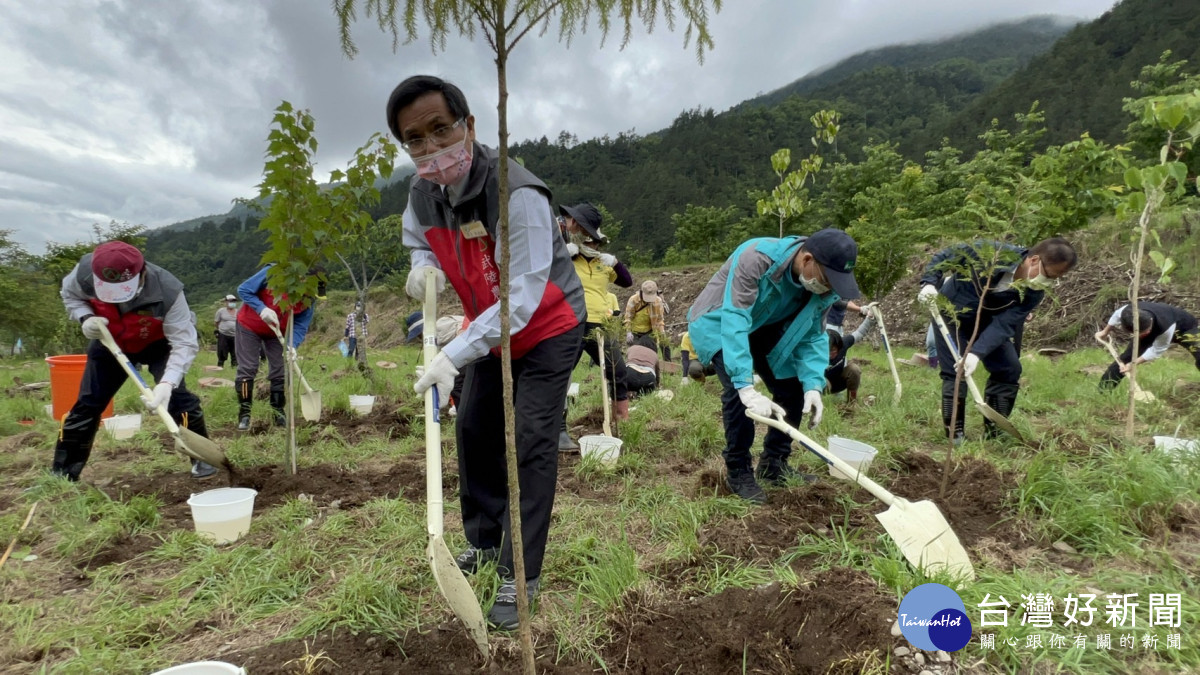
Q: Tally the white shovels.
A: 8